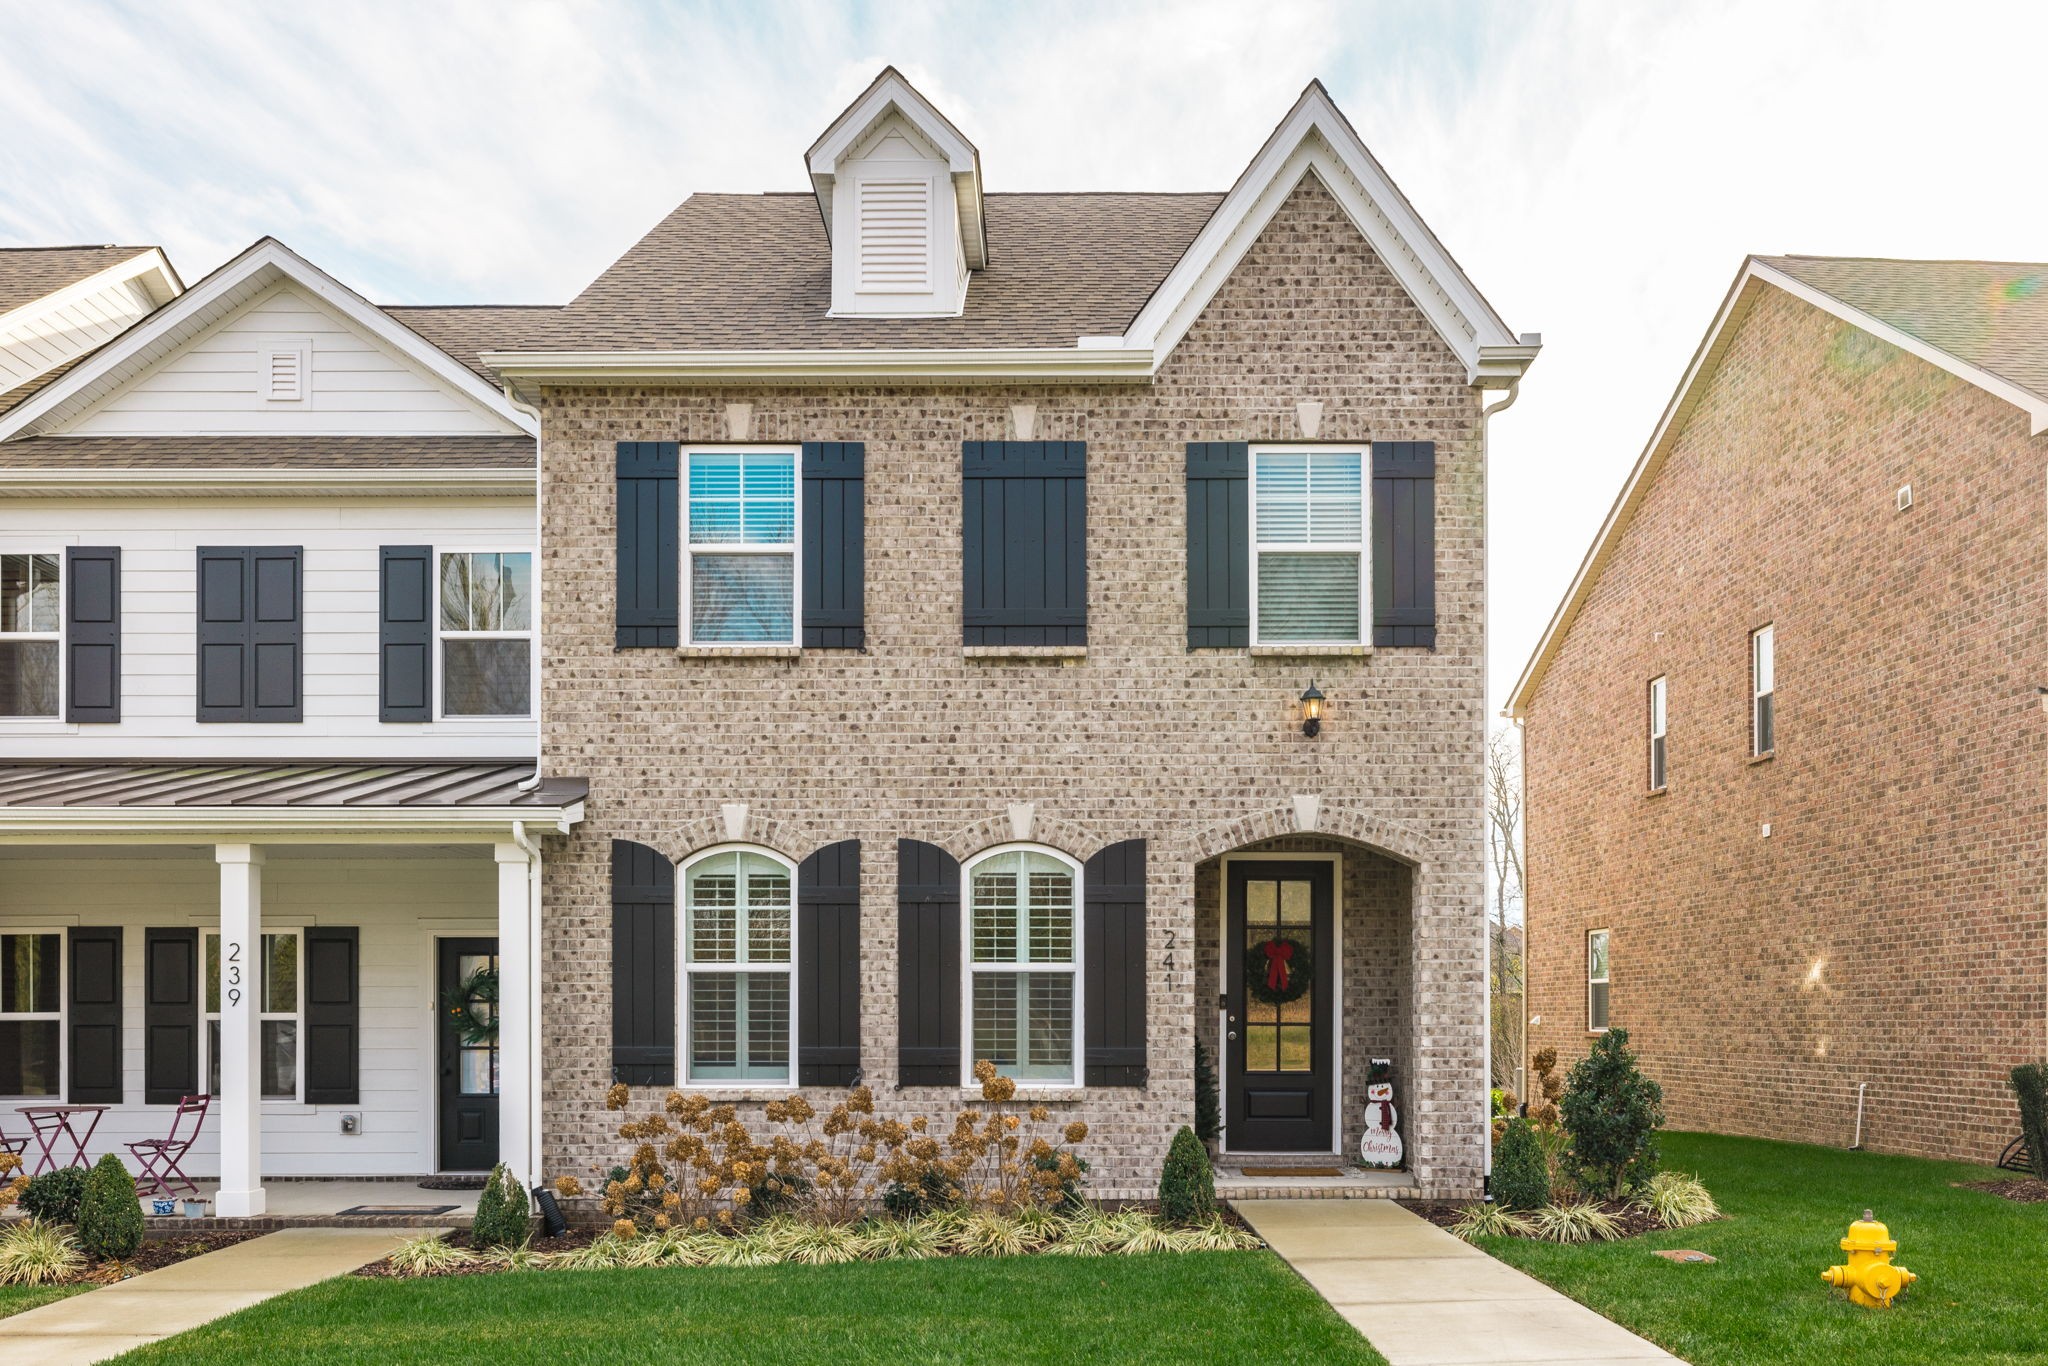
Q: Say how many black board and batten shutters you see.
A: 10